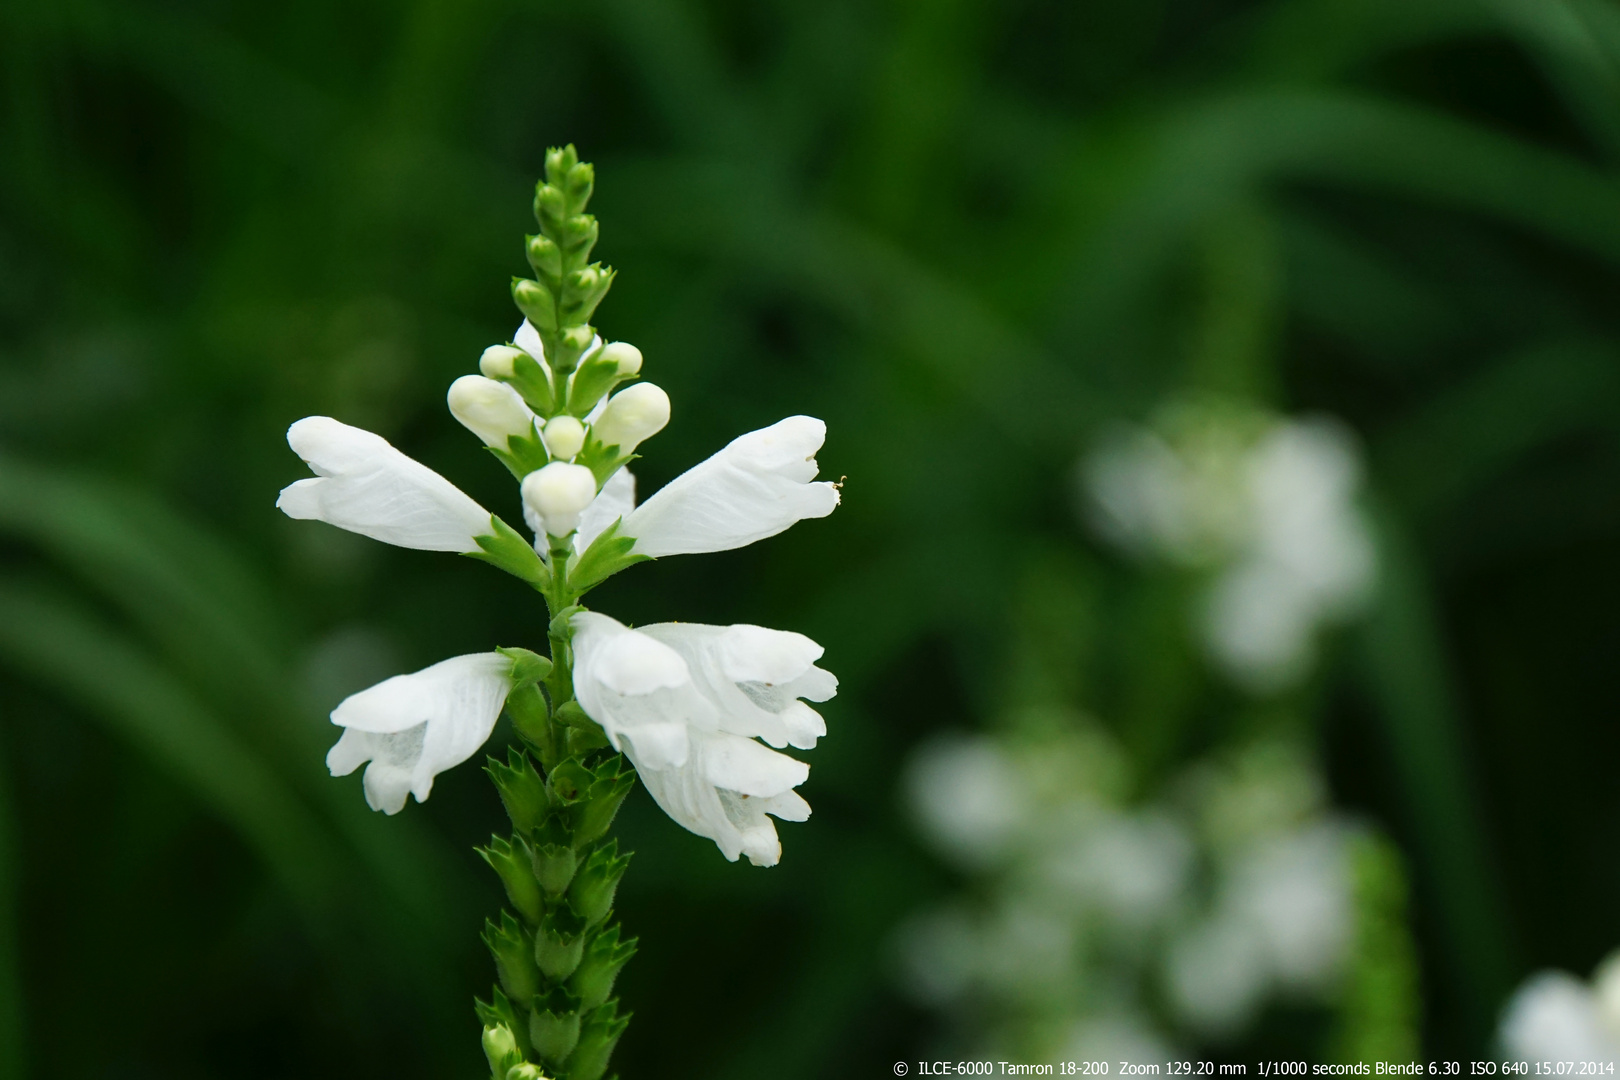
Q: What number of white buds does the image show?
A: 6